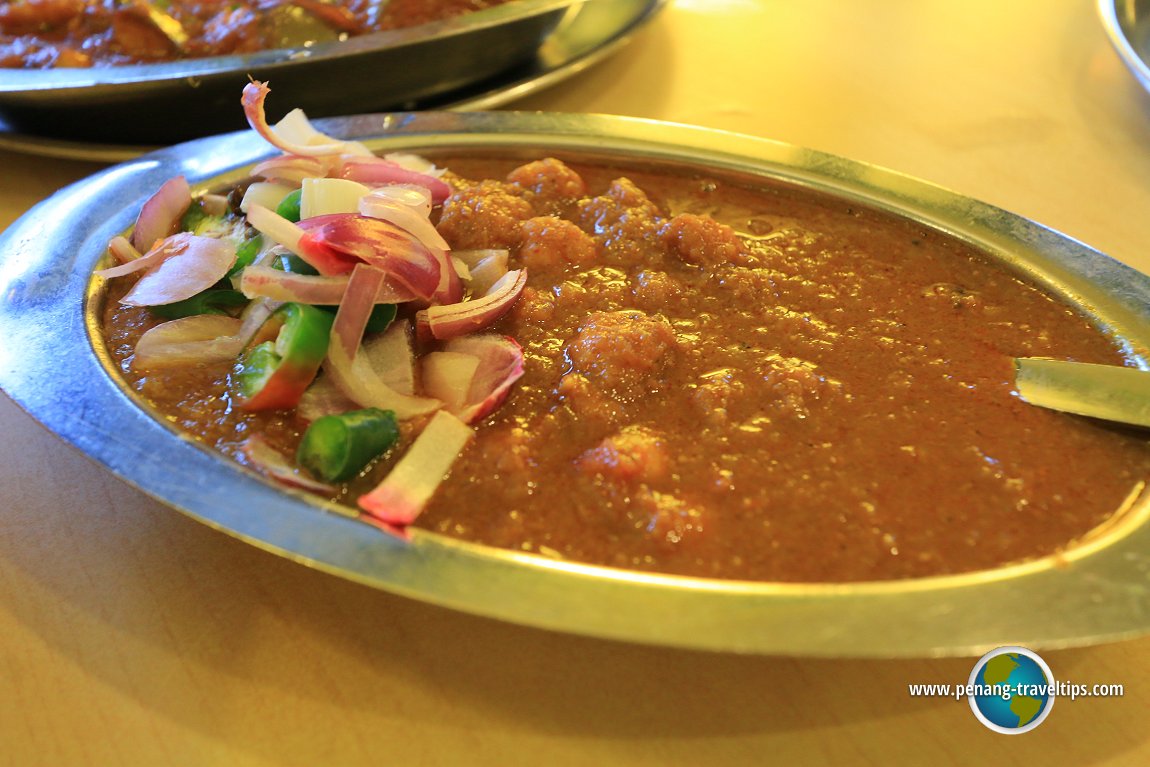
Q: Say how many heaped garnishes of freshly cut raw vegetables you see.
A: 1